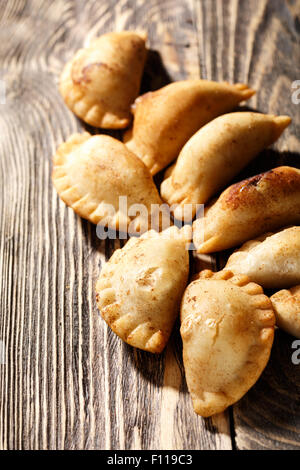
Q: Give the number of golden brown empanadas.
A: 9